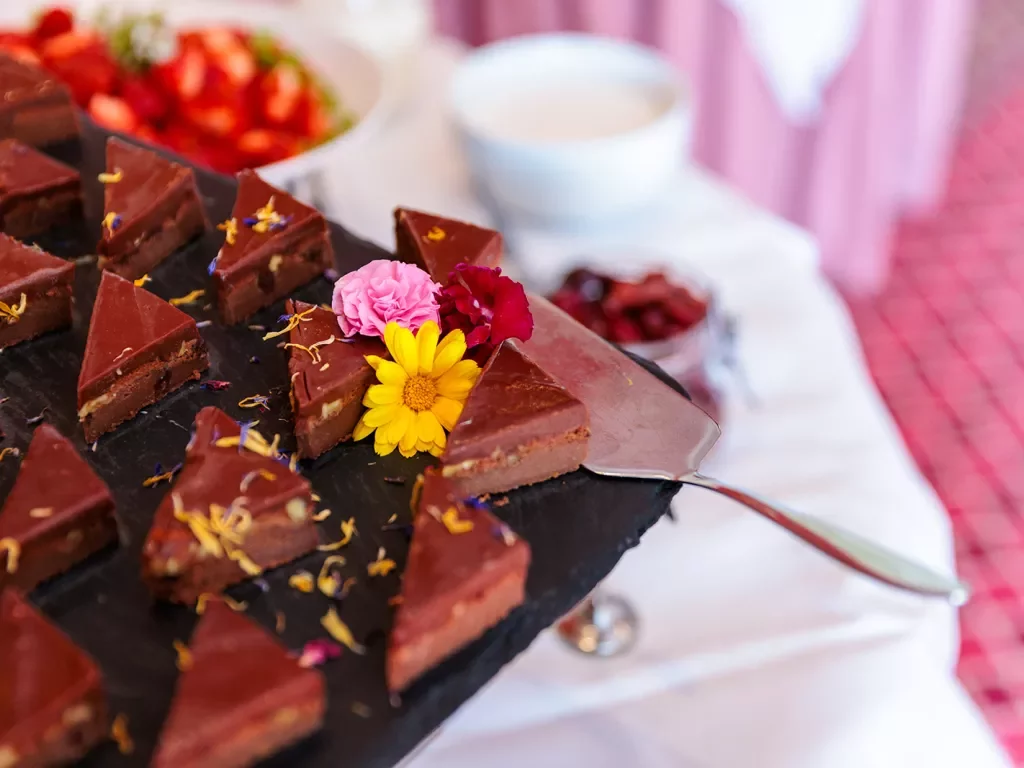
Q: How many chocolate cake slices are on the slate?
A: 14